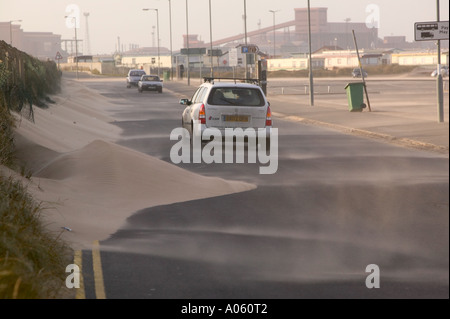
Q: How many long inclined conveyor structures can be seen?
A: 1